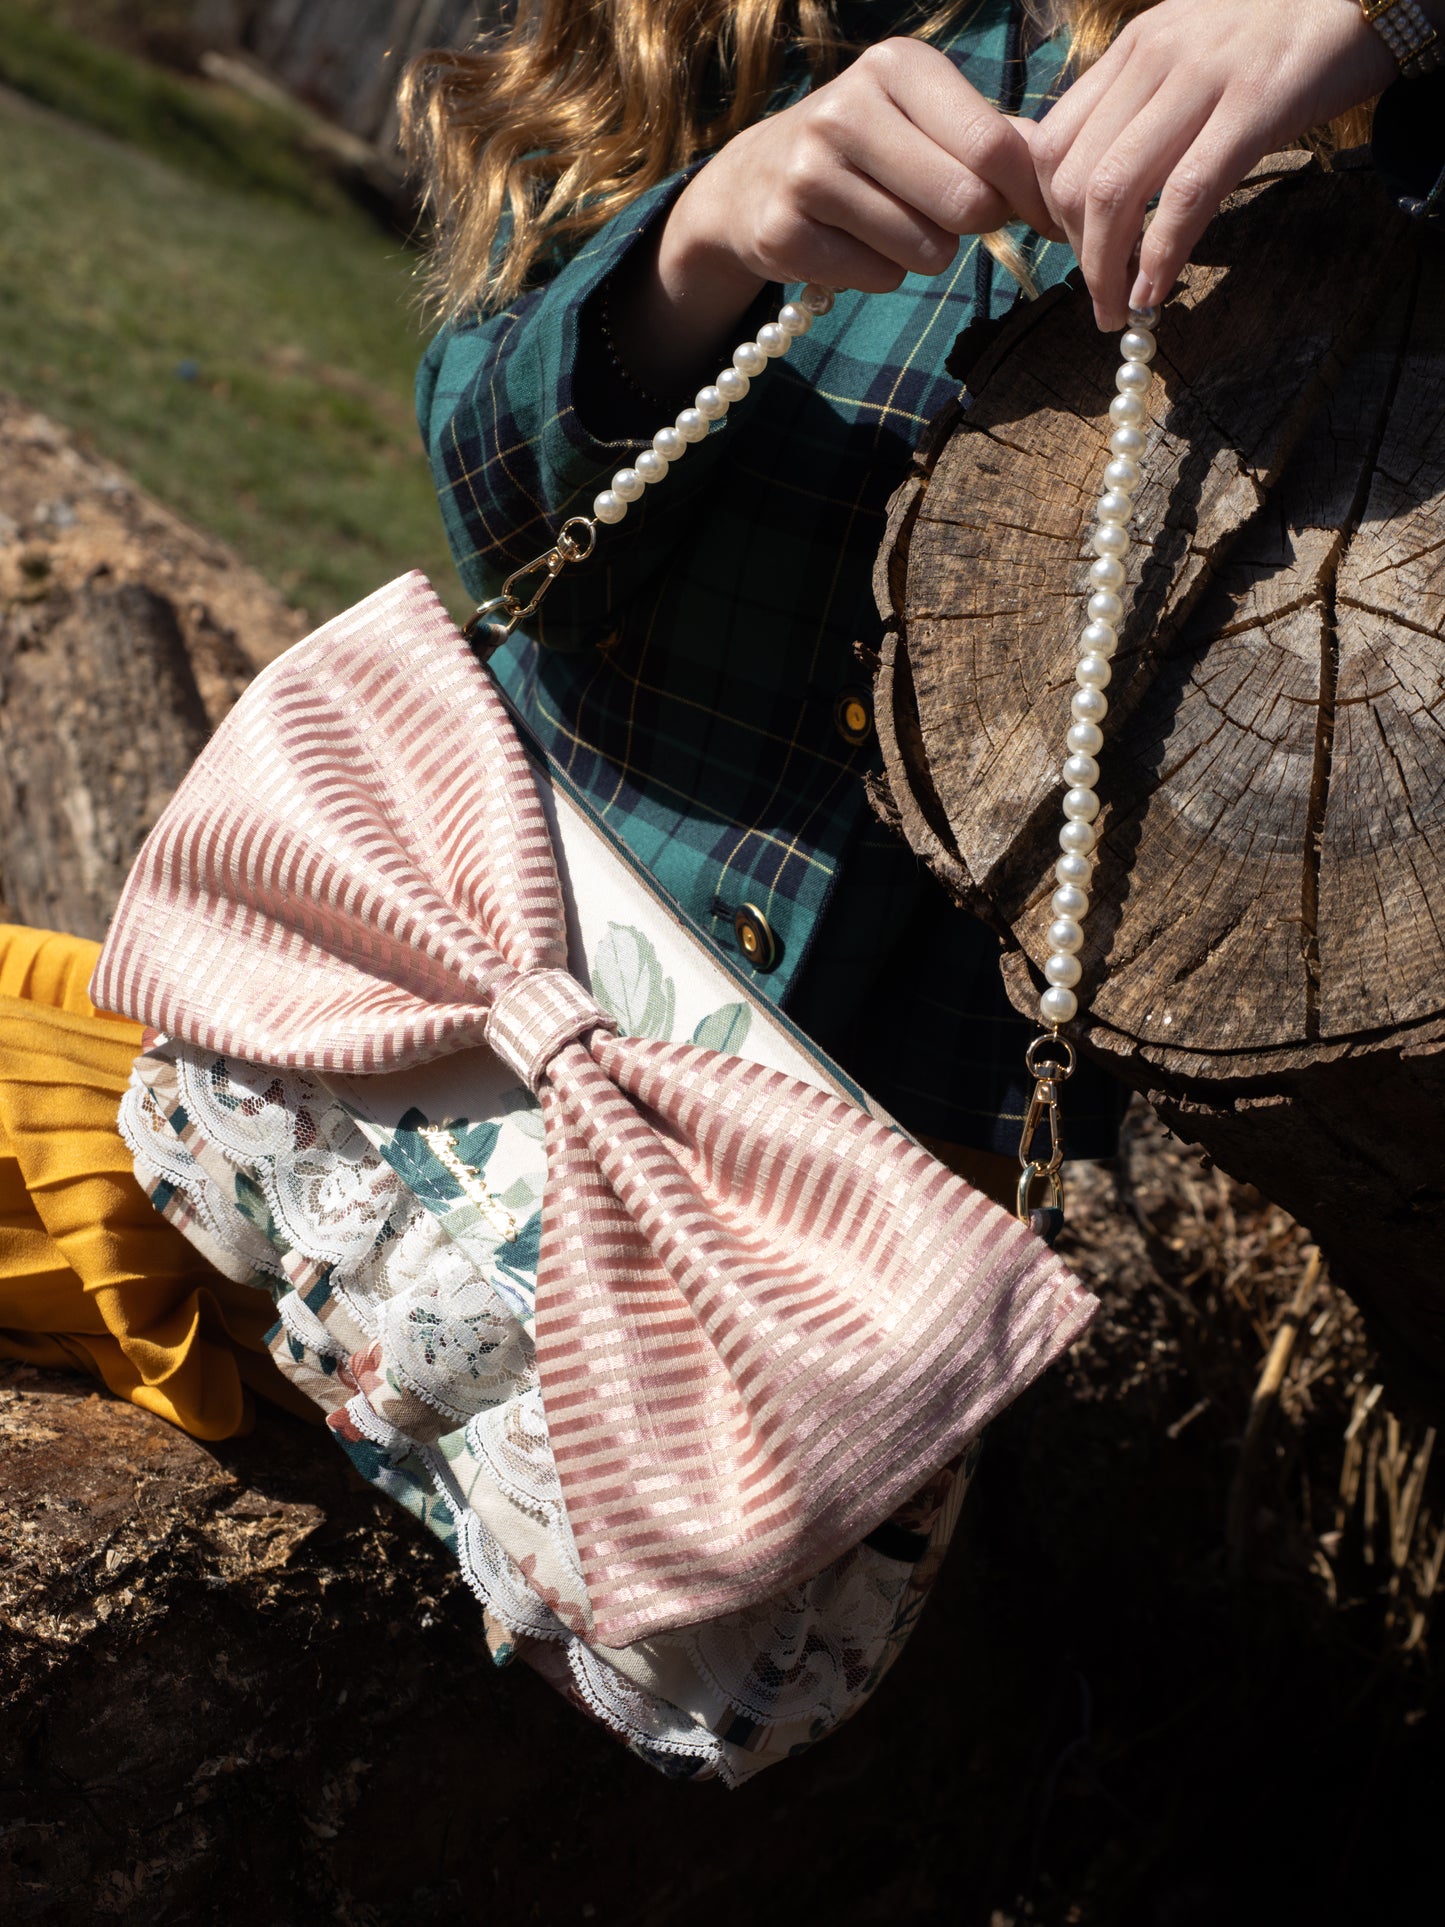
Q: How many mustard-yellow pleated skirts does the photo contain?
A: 1